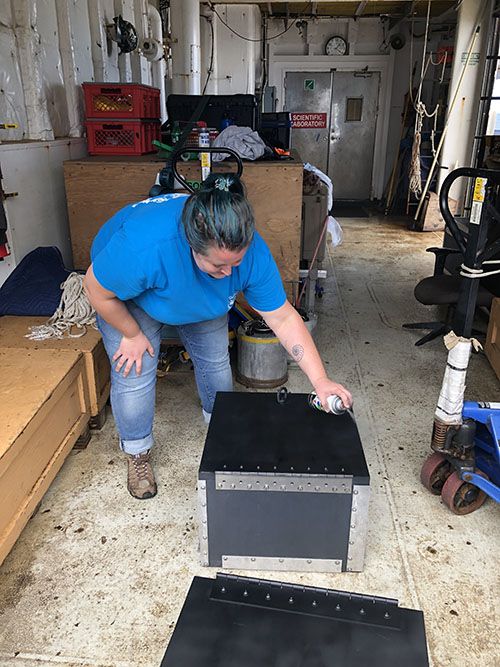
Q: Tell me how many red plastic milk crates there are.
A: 2